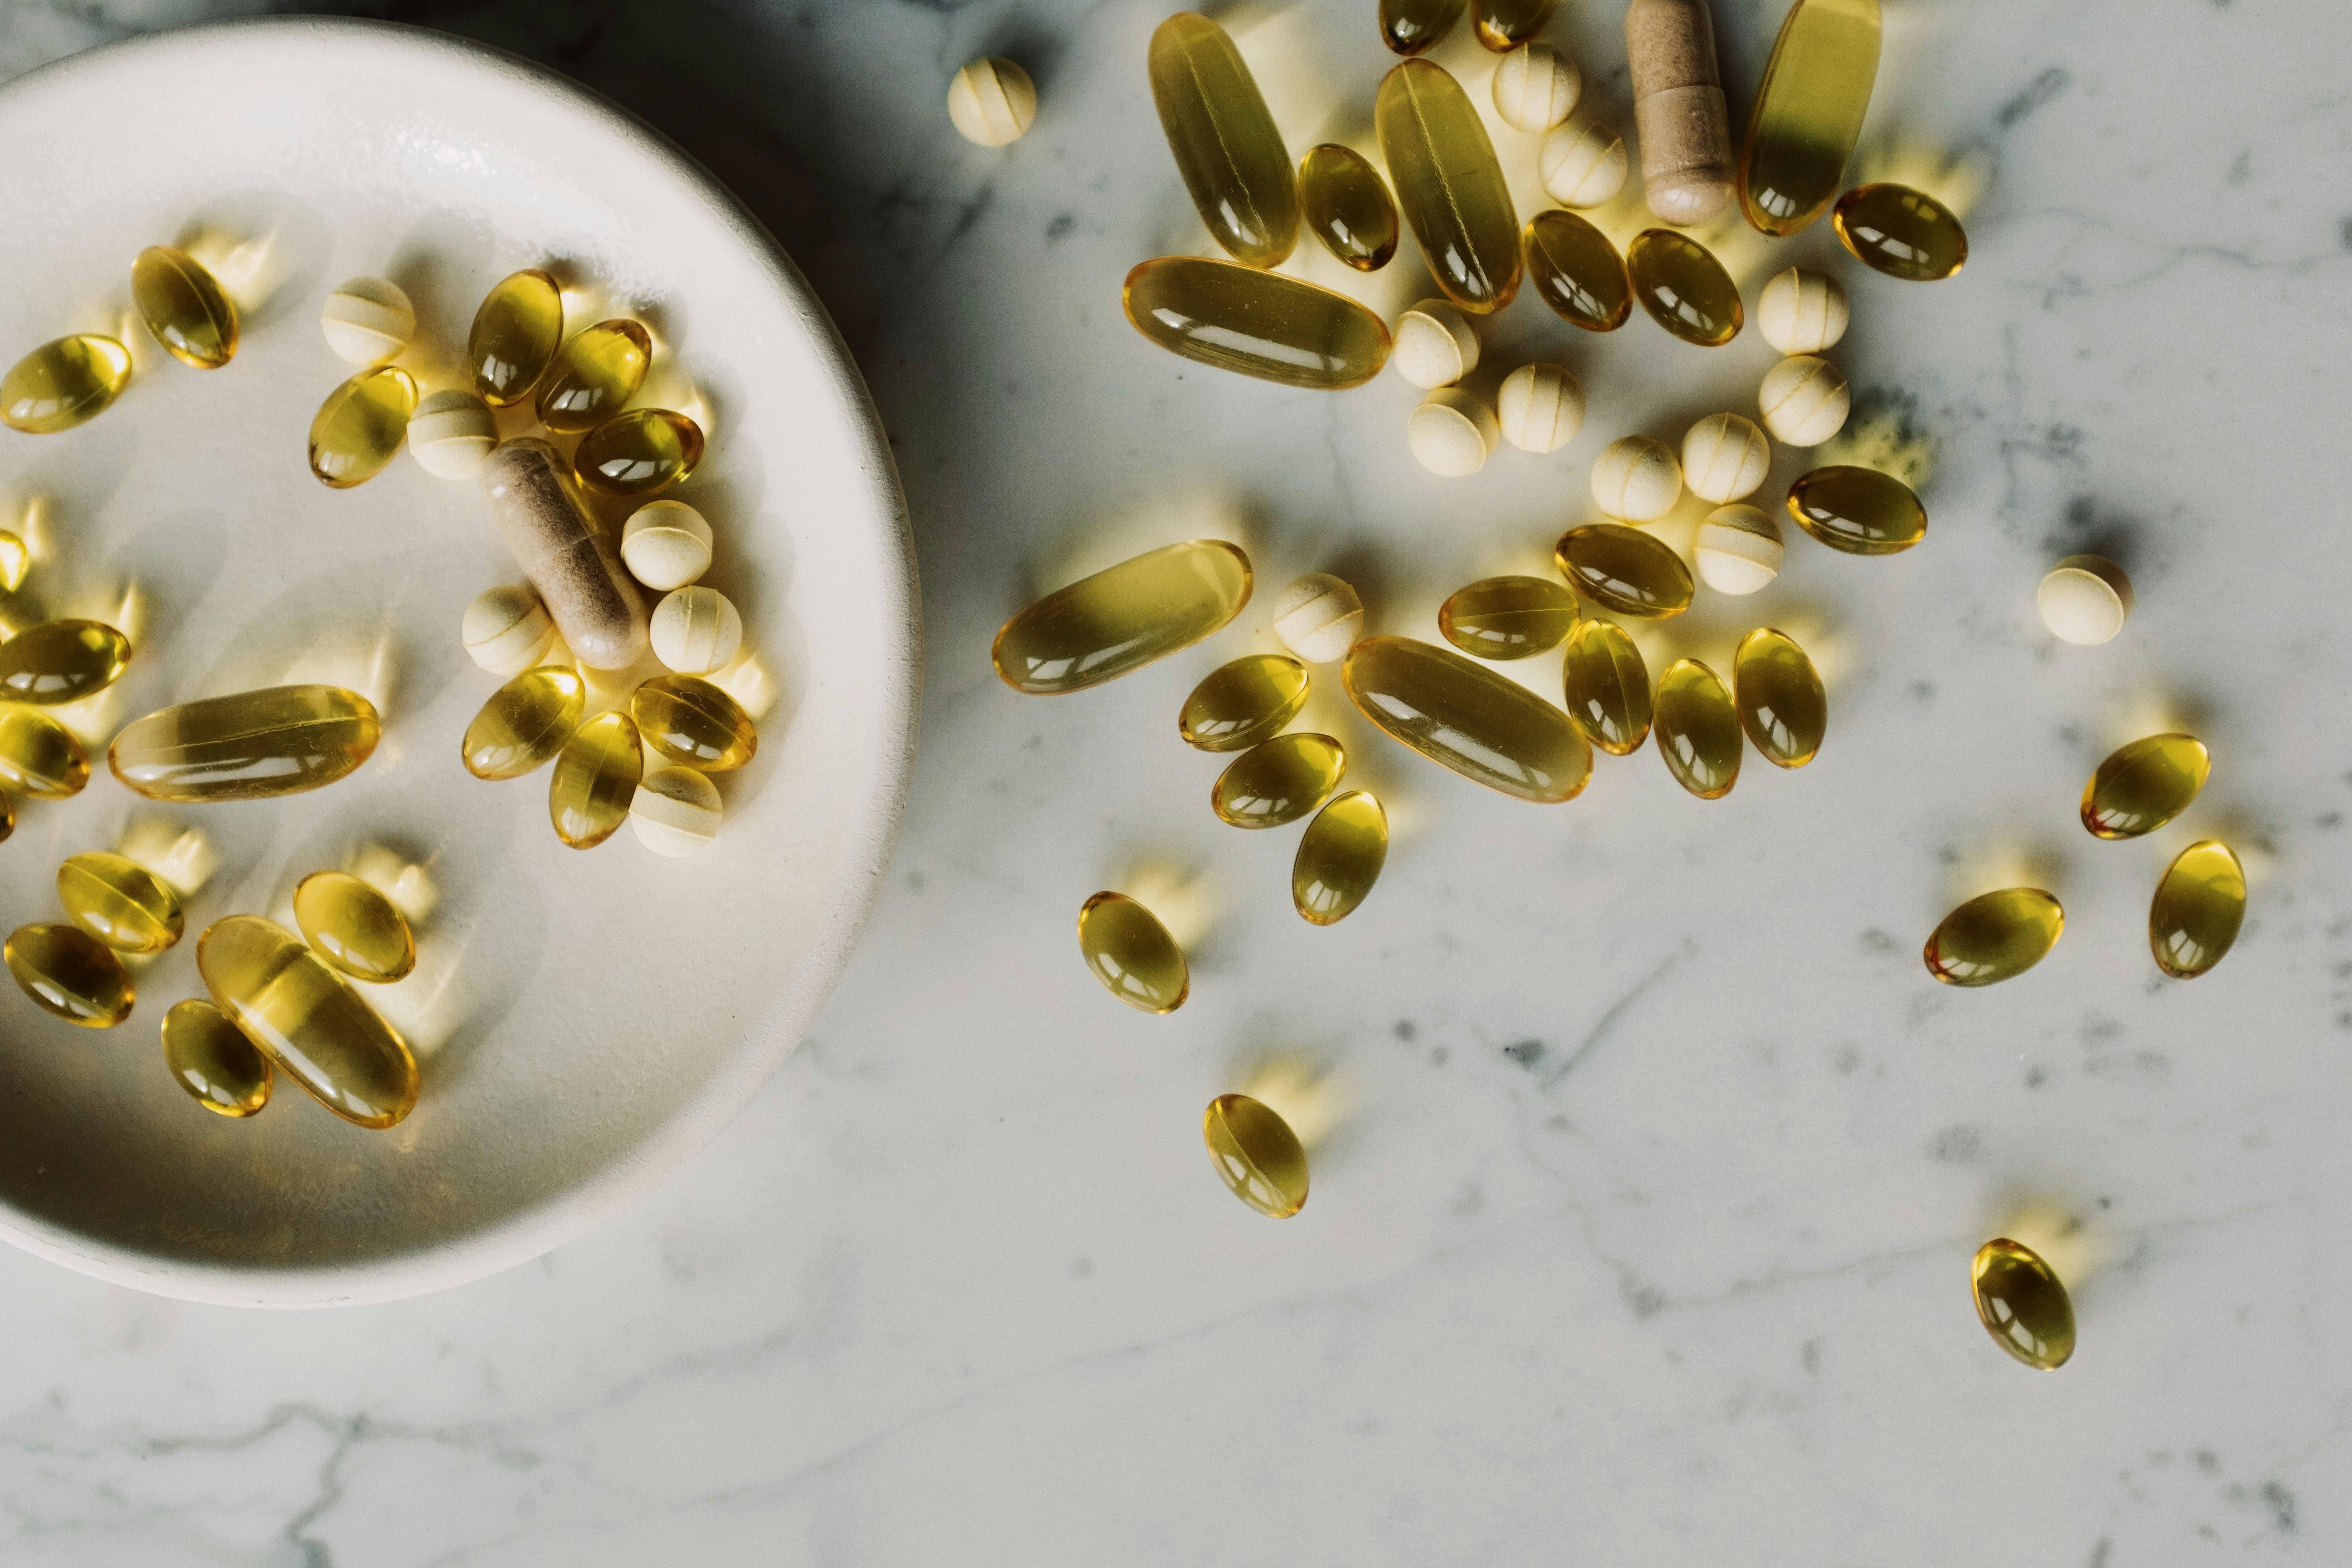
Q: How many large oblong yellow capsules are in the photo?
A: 8